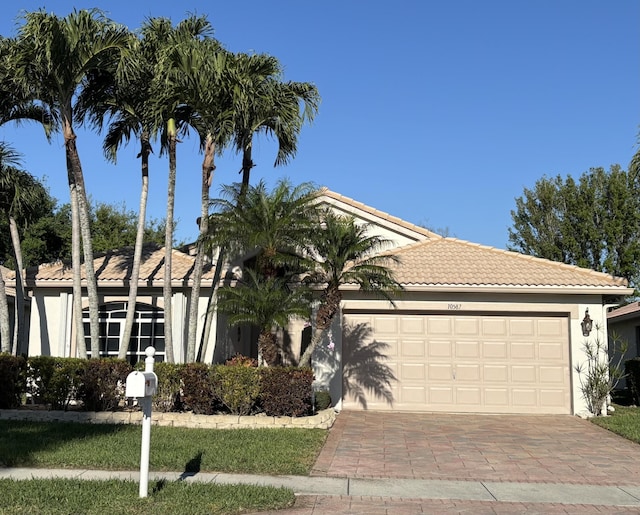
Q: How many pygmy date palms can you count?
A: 3